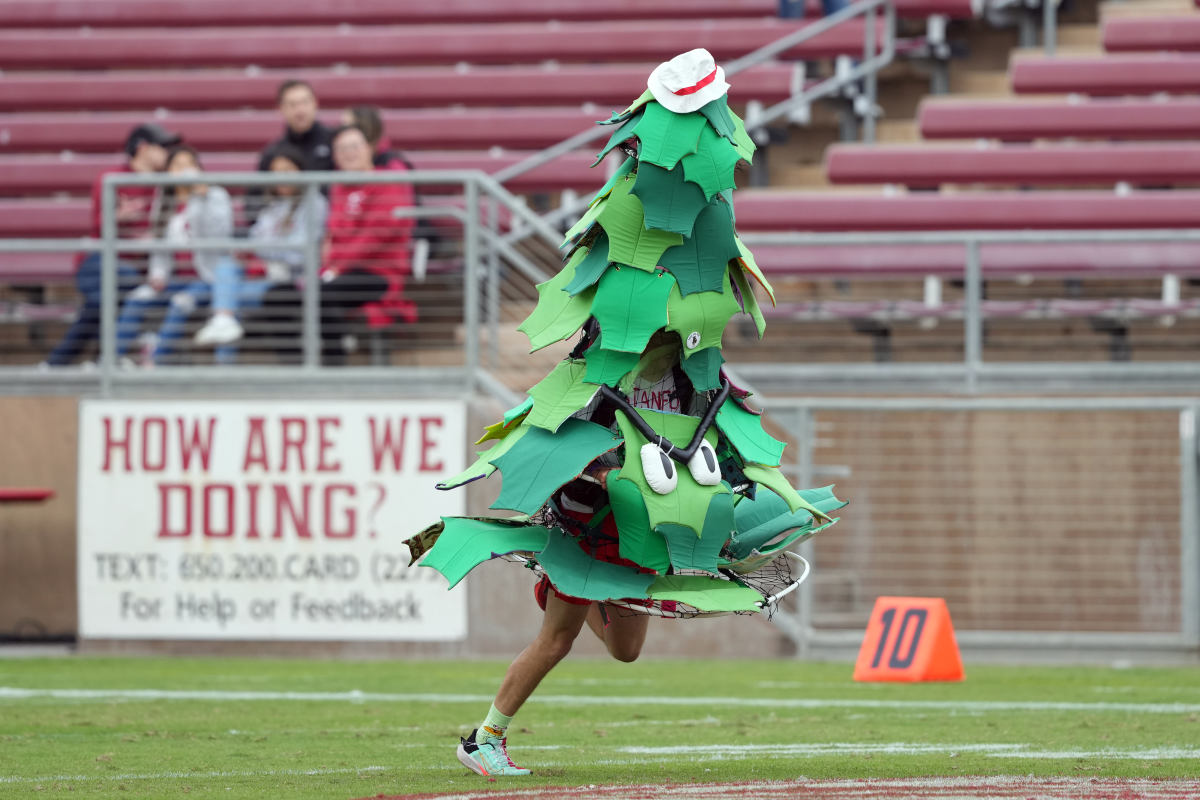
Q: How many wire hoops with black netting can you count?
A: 1